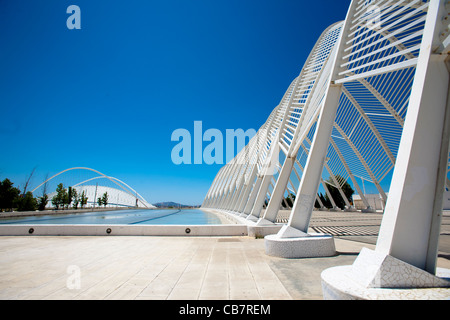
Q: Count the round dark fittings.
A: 3